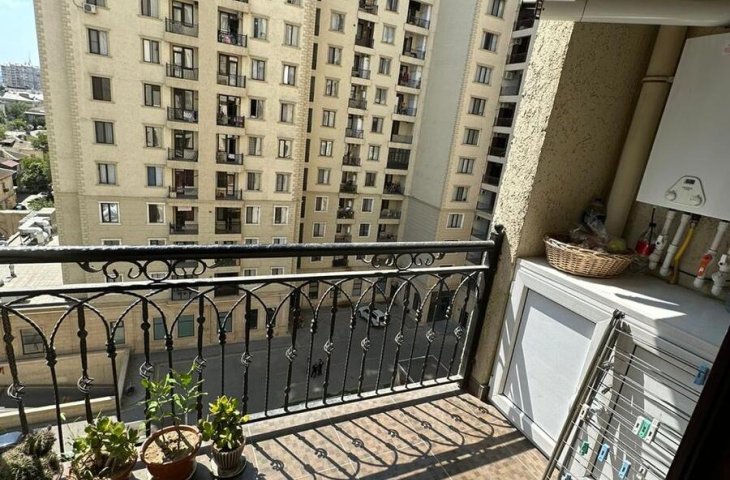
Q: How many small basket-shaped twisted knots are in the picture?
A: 11